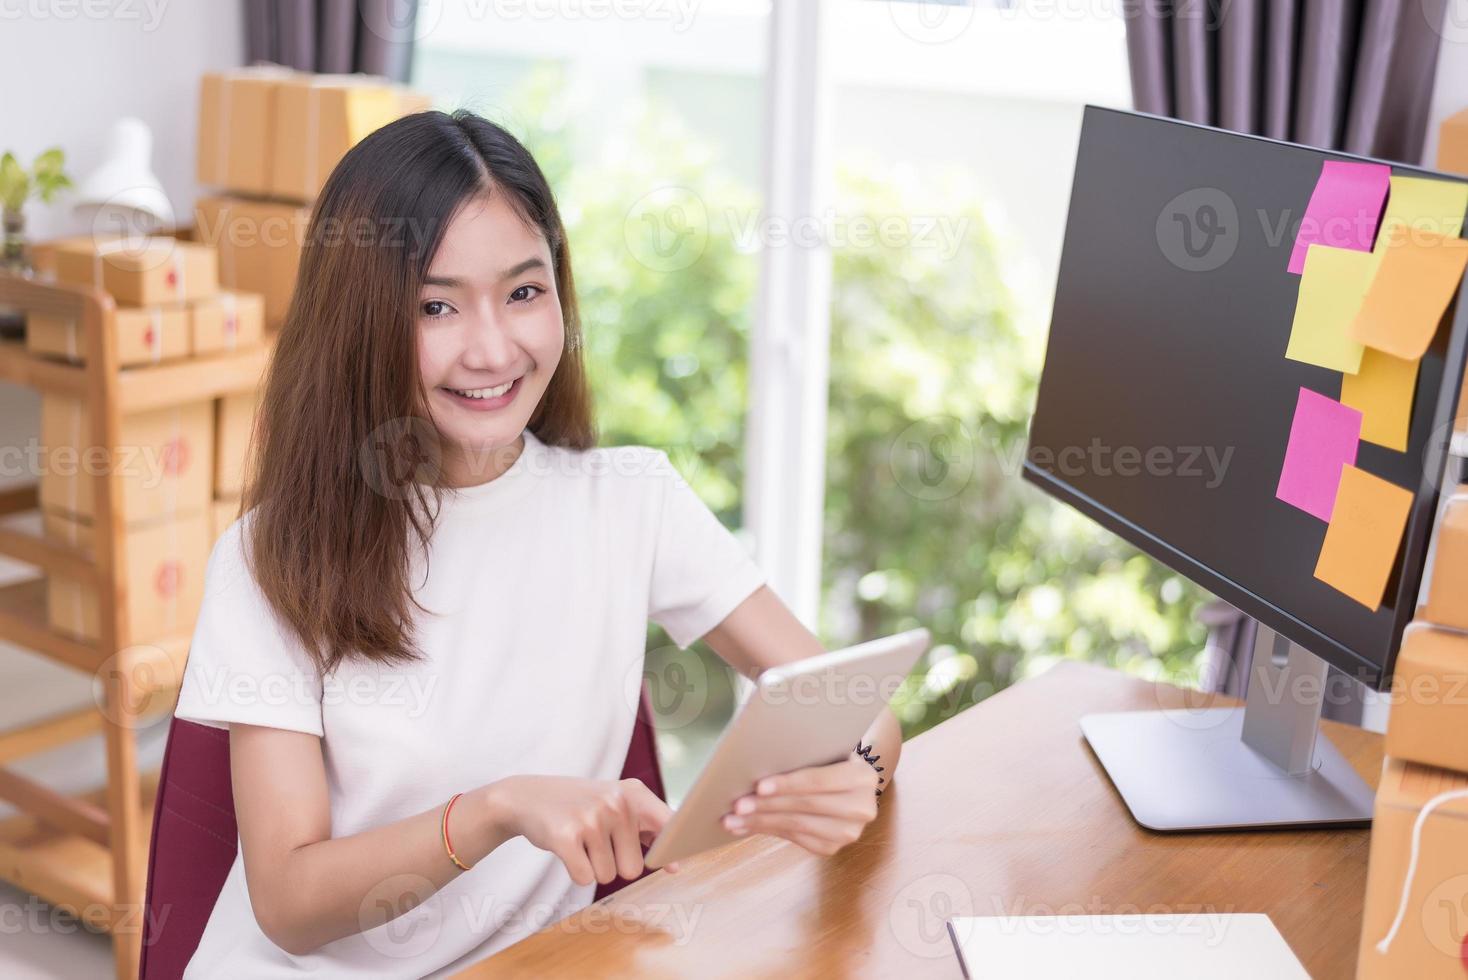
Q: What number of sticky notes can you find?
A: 7